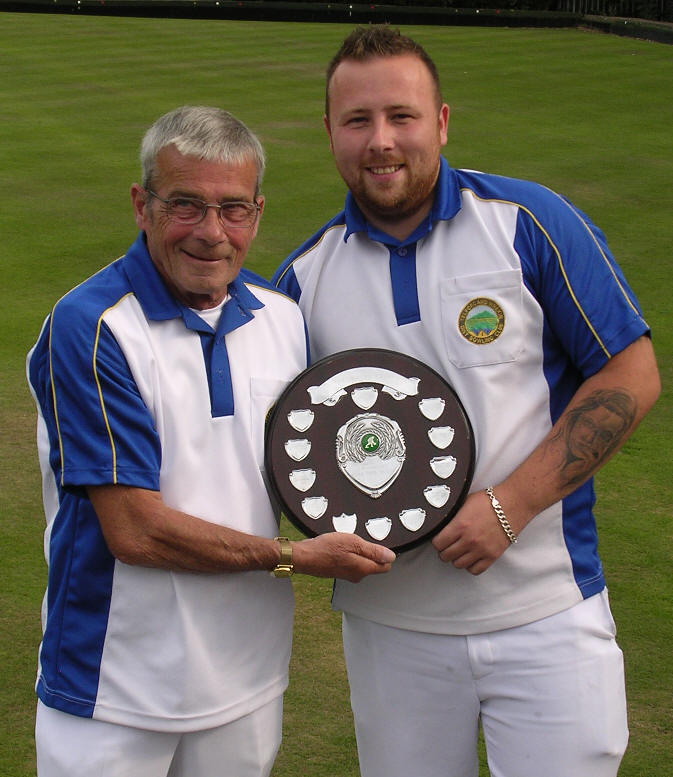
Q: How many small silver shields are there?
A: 12